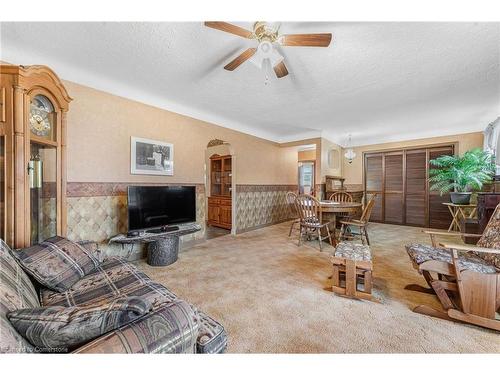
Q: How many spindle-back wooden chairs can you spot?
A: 4